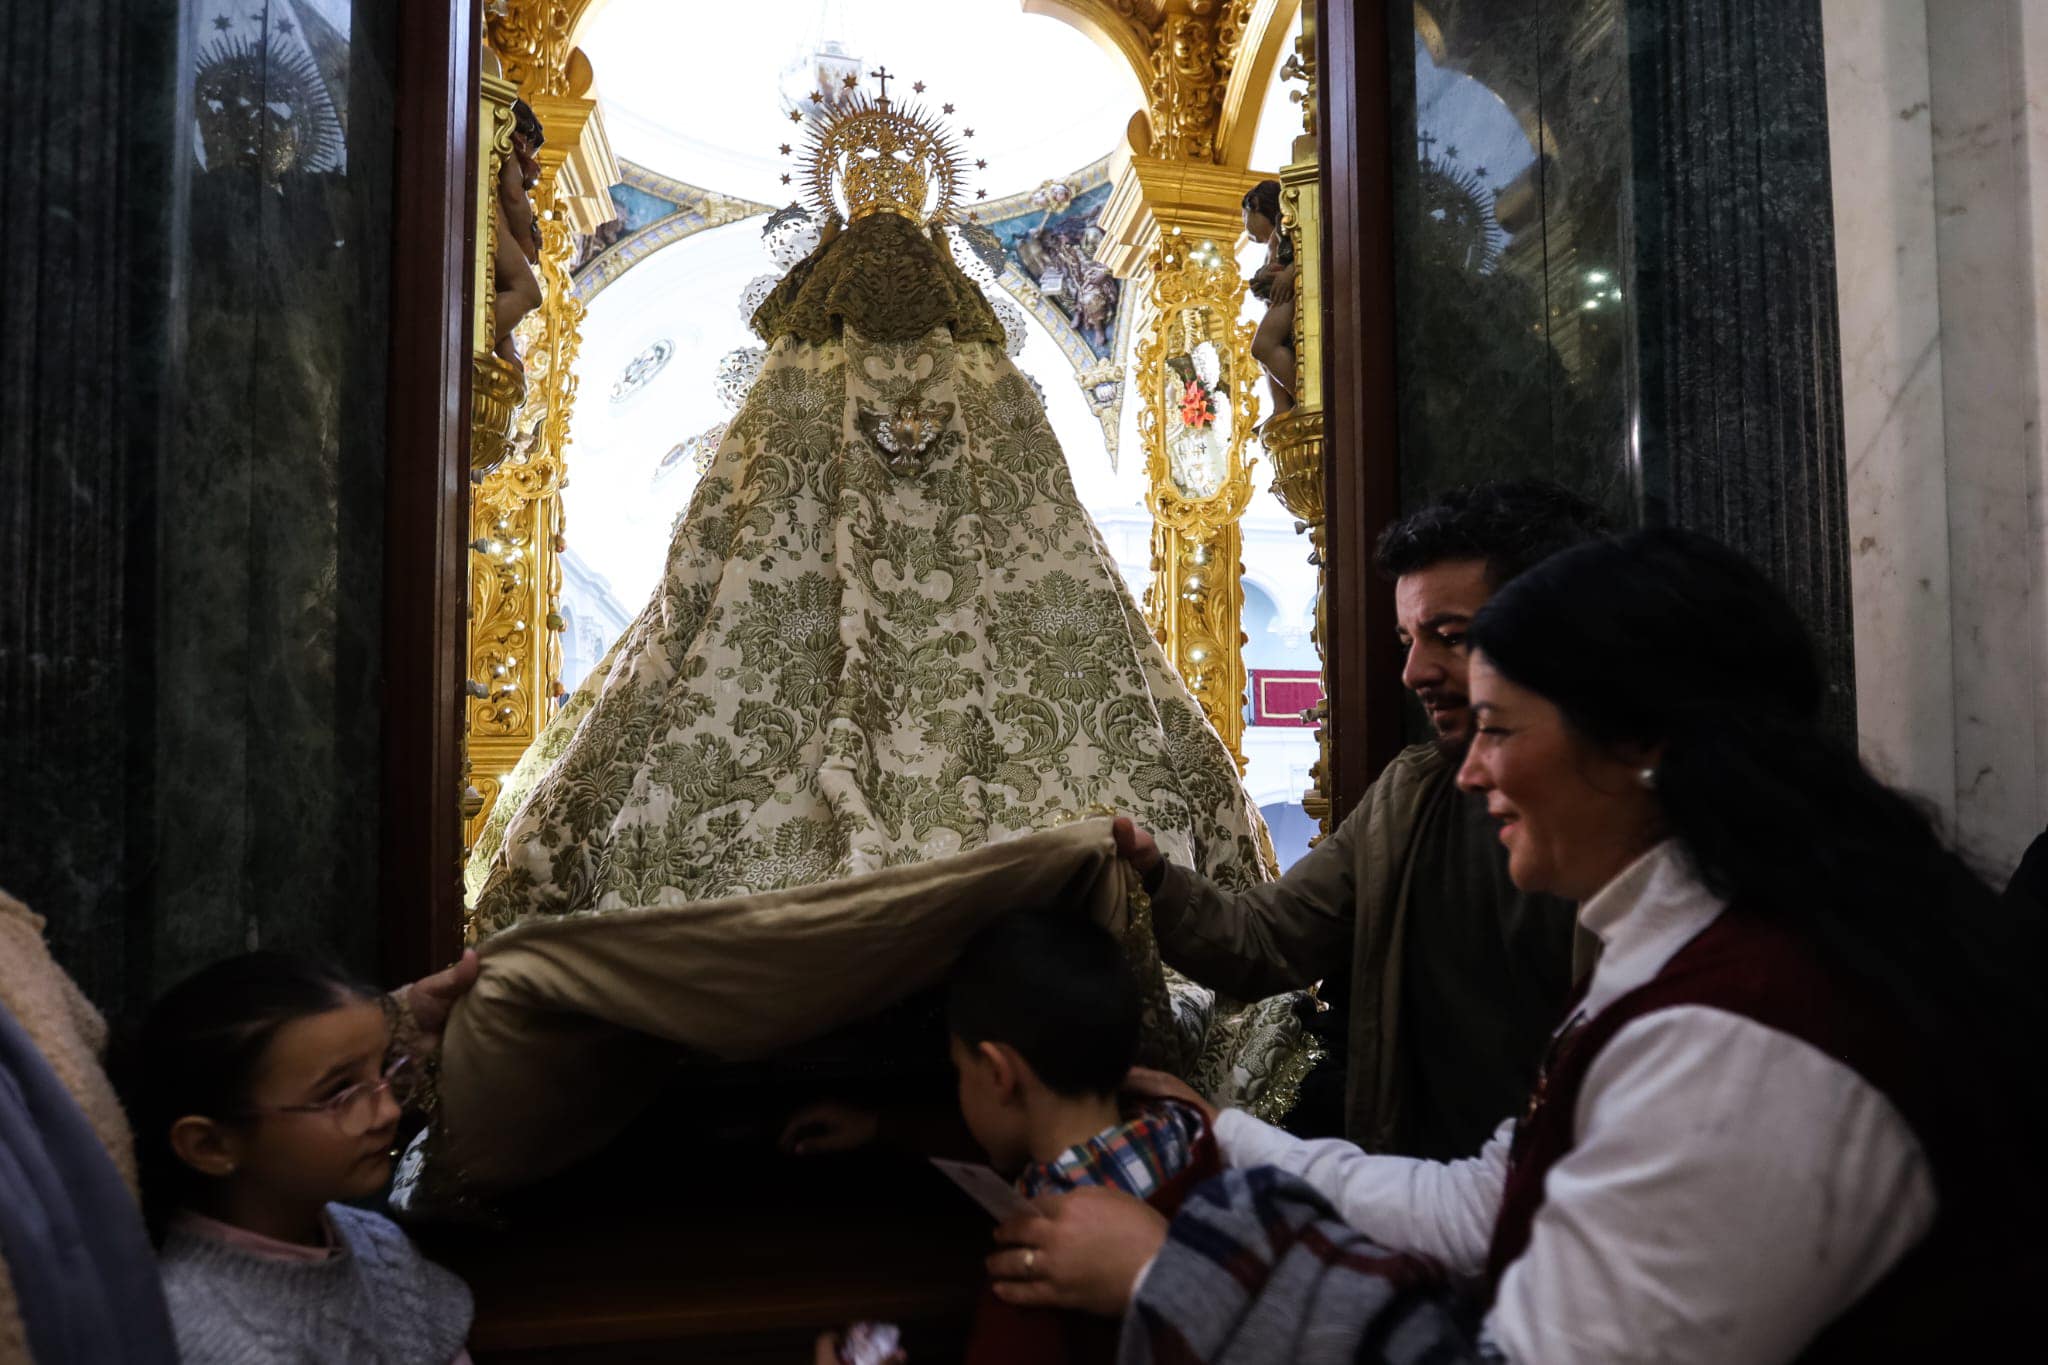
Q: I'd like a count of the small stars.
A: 12